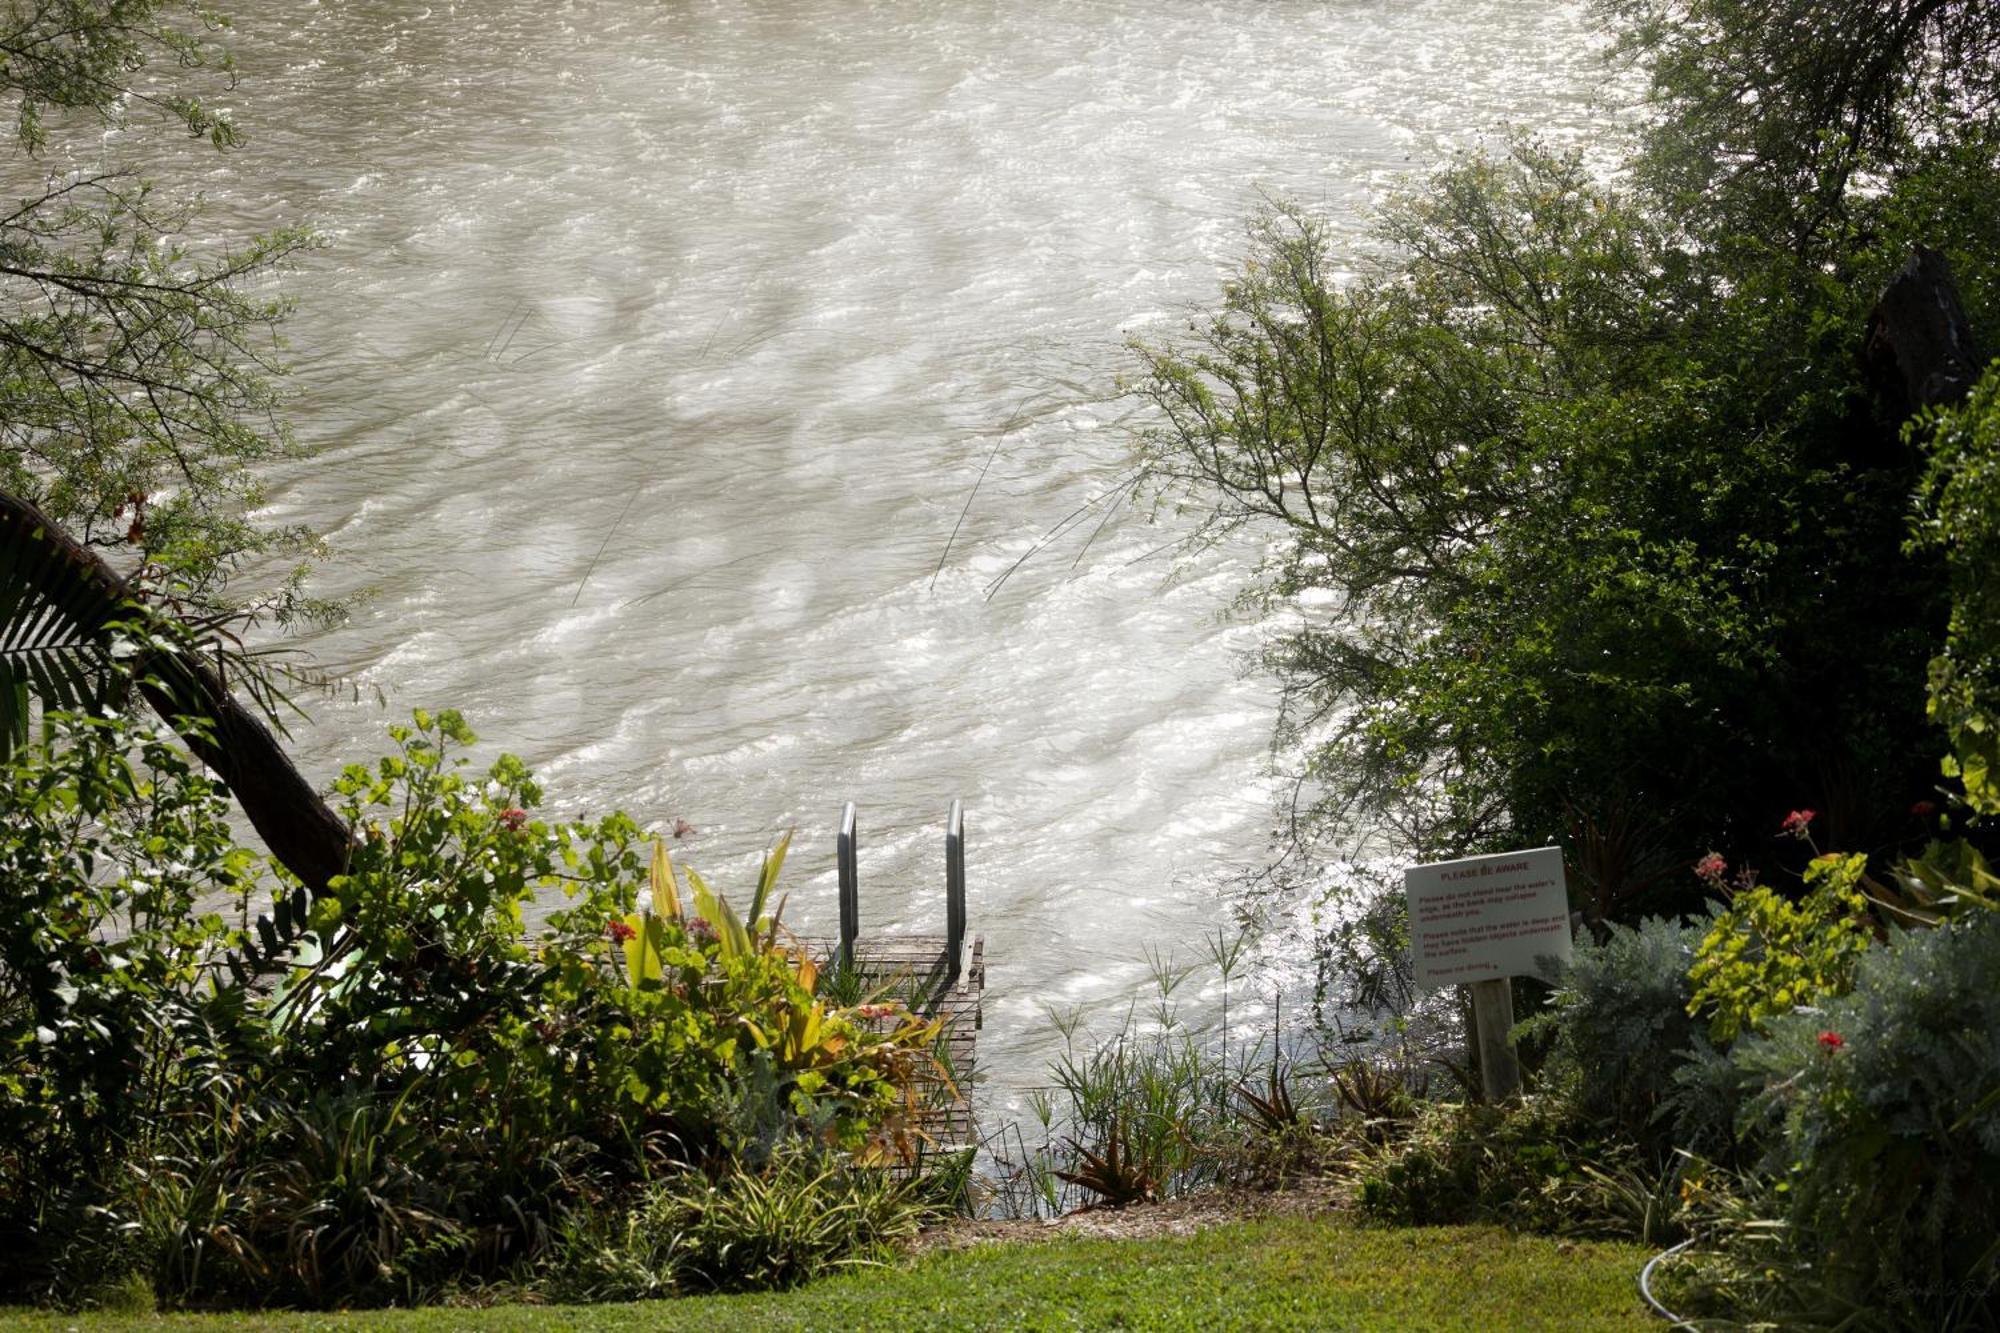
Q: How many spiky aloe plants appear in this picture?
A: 3